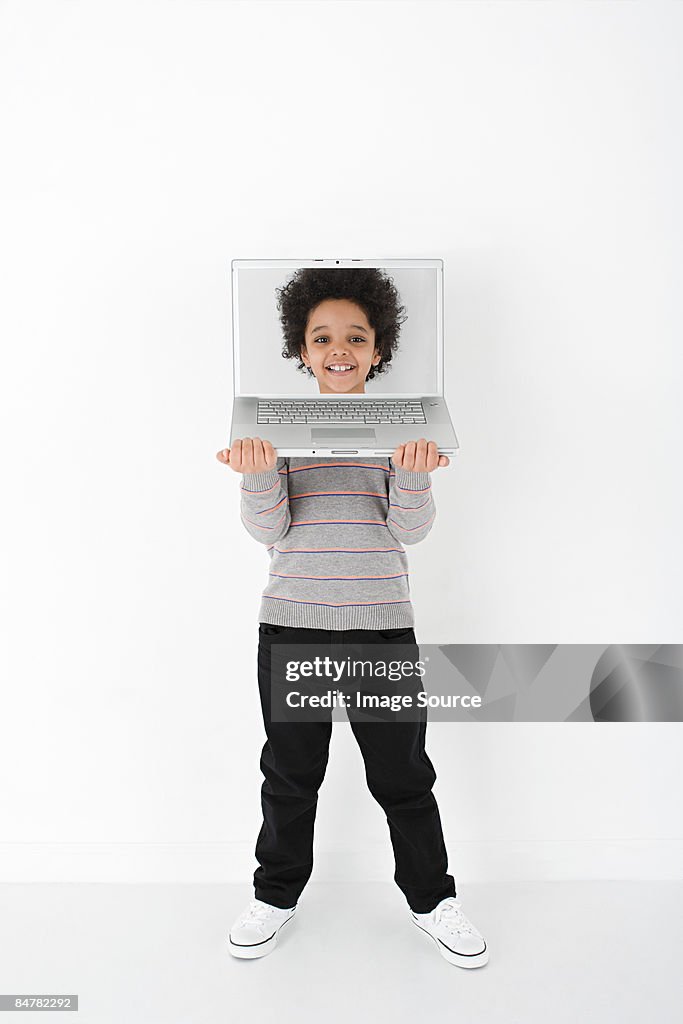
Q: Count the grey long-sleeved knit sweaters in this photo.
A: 1